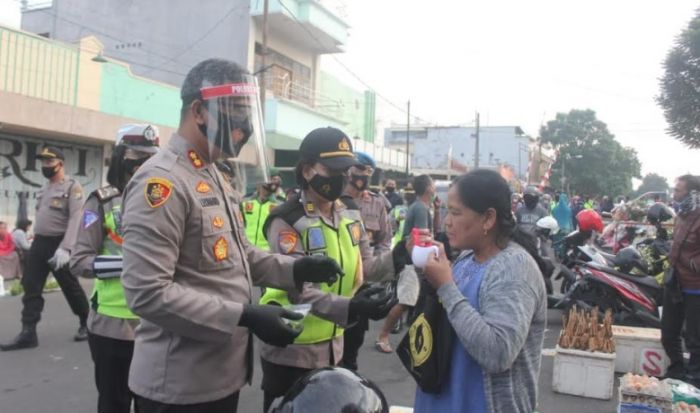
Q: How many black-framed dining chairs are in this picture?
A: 0